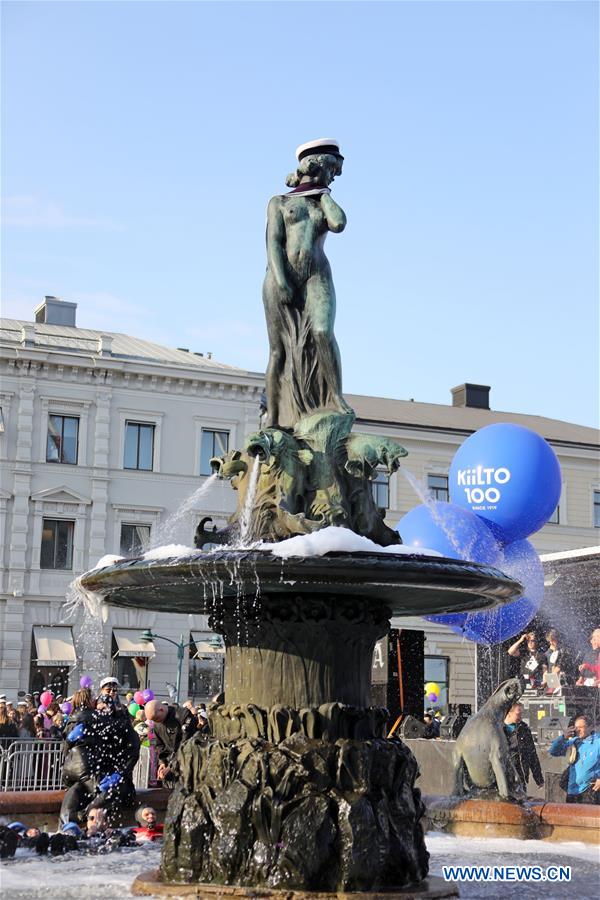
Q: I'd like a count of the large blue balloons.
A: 3